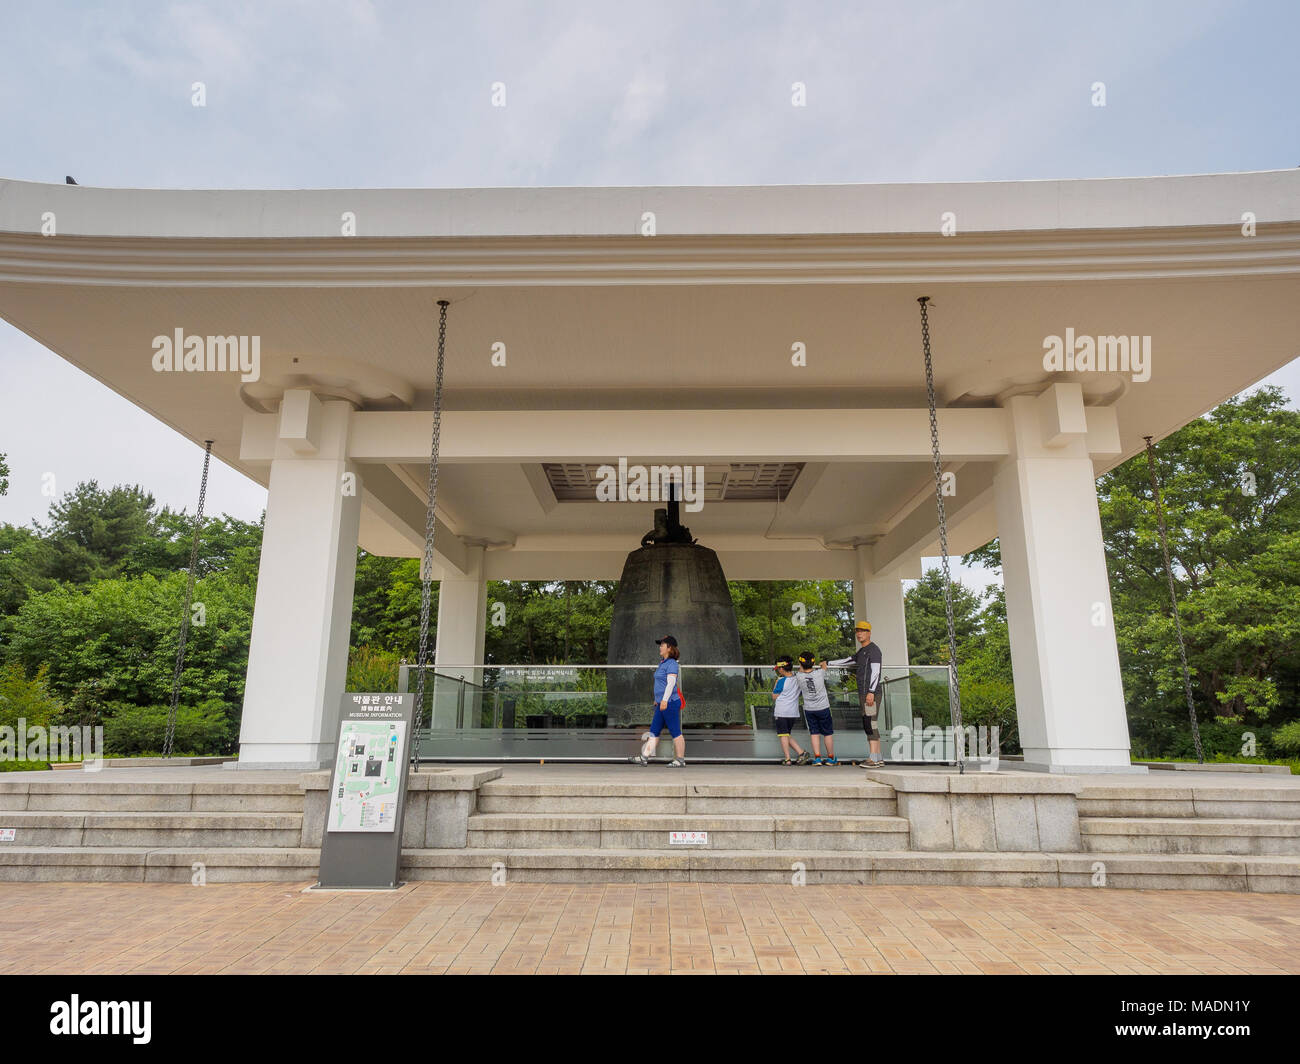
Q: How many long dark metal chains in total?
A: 4